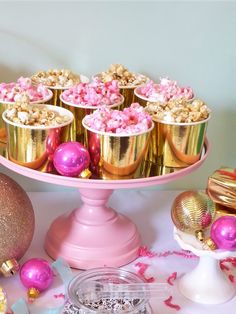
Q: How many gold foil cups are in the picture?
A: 8